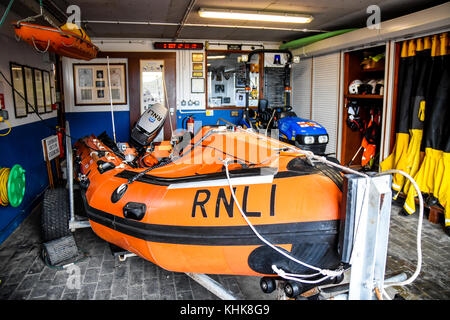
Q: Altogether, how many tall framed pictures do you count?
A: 4